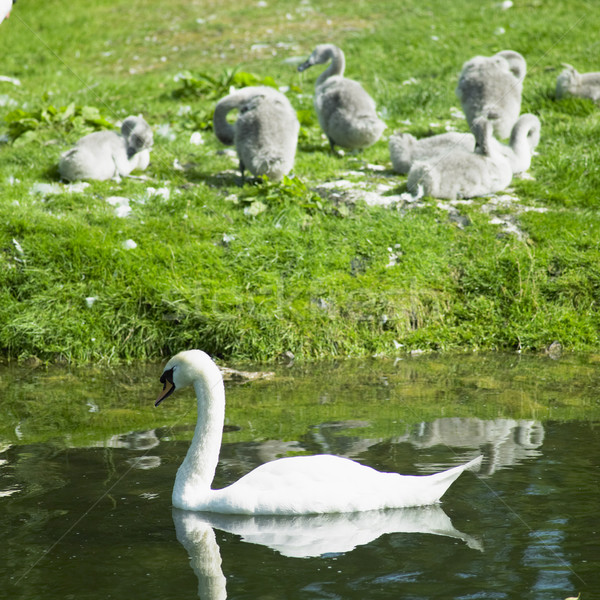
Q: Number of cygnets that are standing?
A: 3